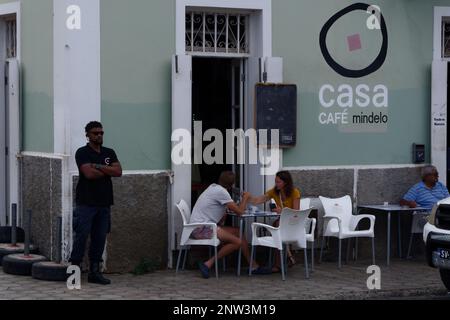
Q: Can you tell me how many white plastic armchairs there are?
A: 4